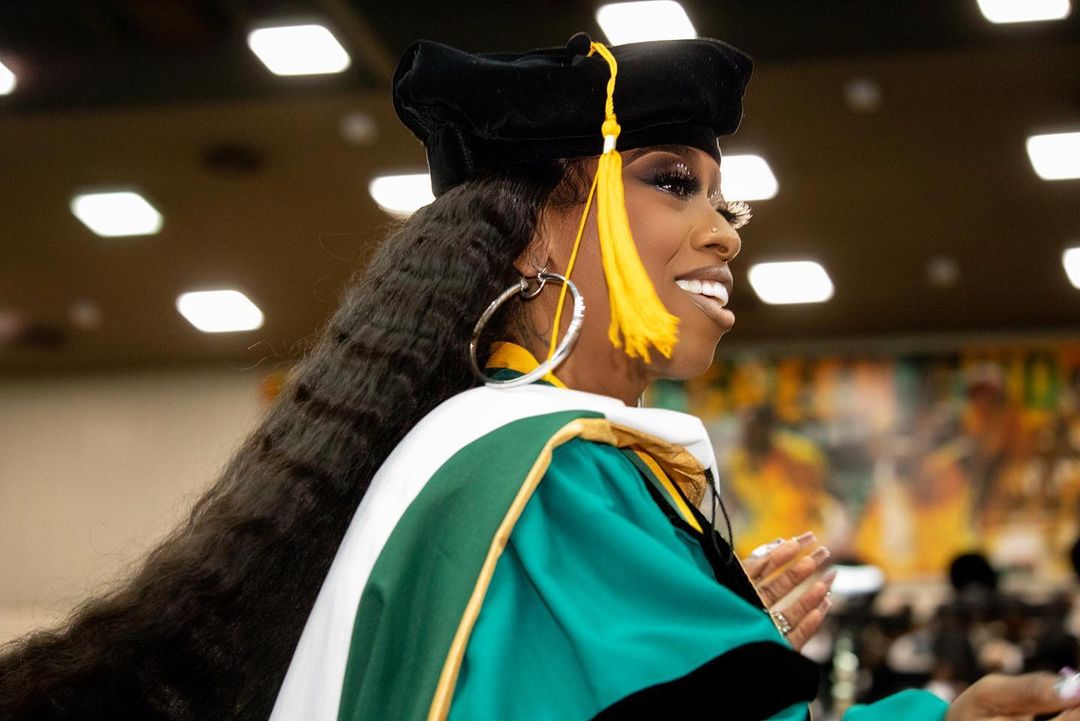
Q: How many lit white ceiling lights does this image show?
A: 11